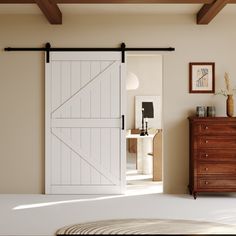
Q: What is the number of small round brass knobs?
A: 5